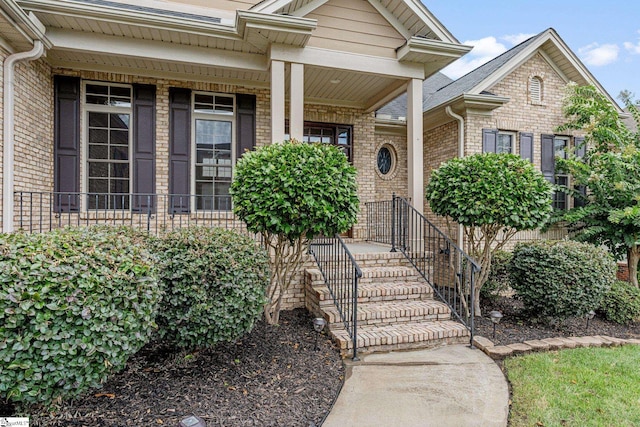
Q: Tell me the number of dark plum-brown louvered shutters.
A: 8